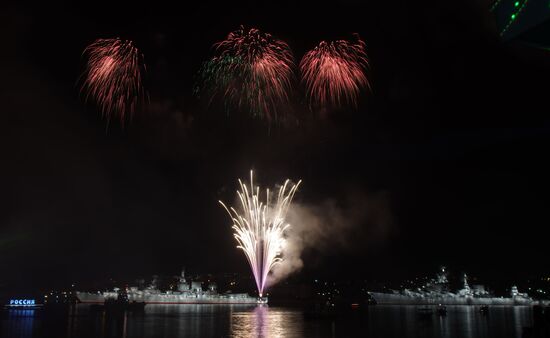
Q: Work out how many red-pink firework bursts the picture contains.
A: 3